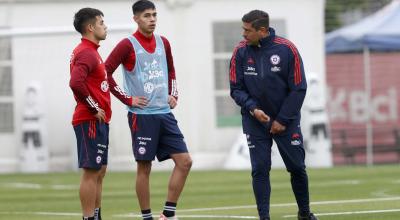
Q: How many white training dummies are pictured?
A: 2